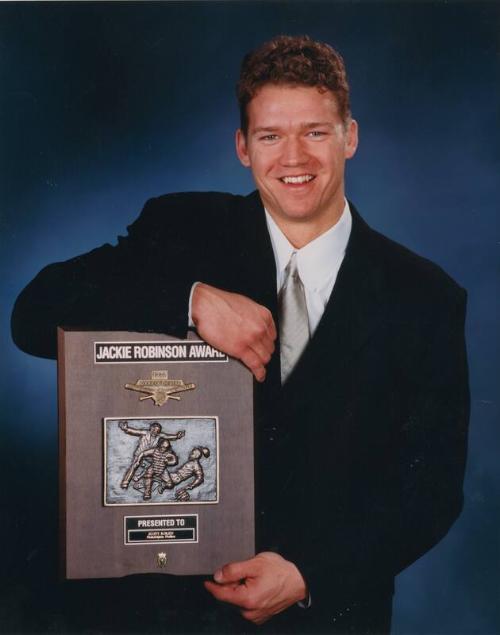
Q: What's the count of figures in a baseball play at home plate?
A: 3